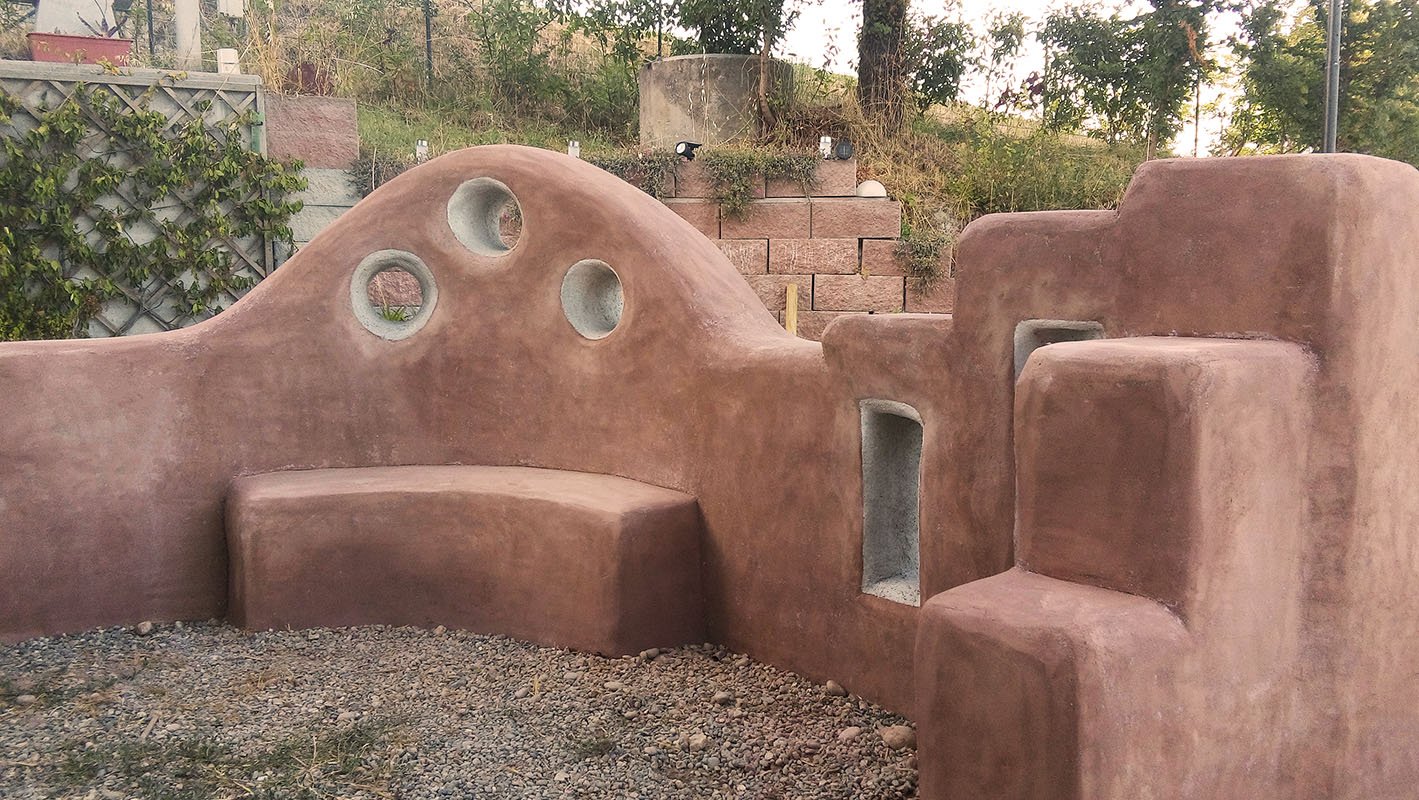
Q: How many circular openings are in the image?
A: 3